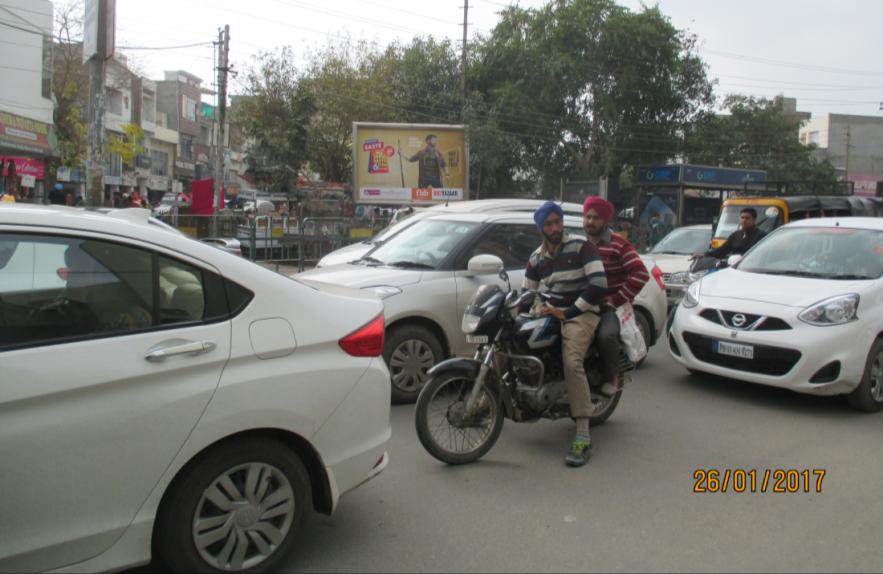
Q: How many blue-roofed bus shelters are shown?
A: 1